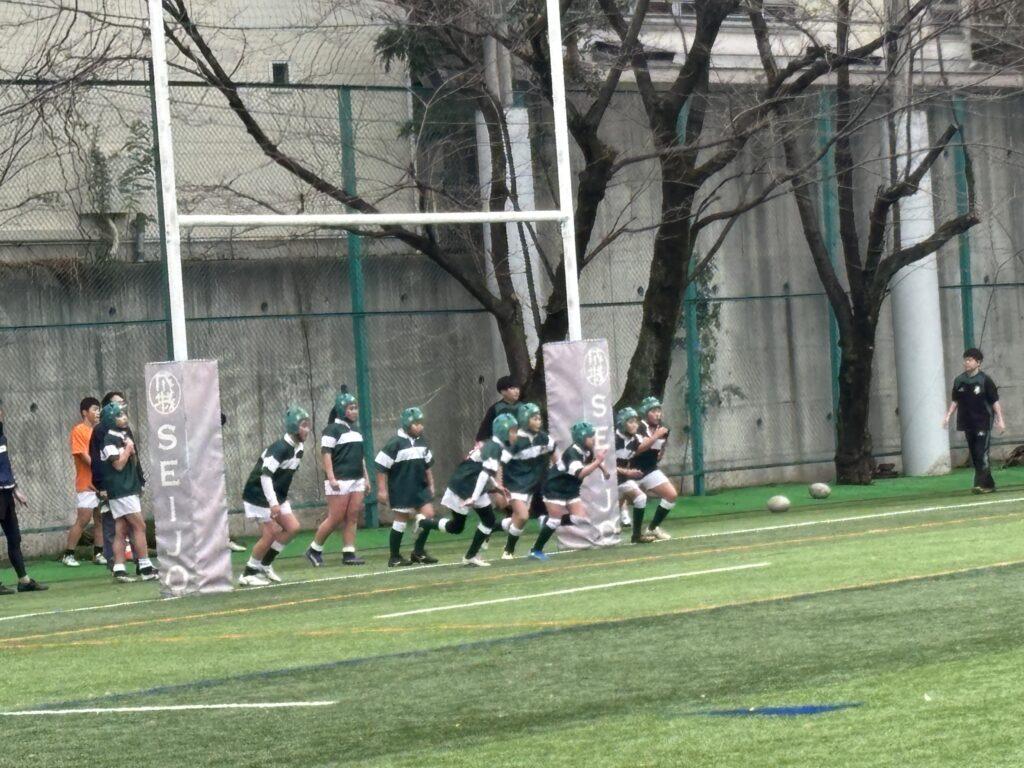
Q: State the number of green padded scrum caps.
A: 9